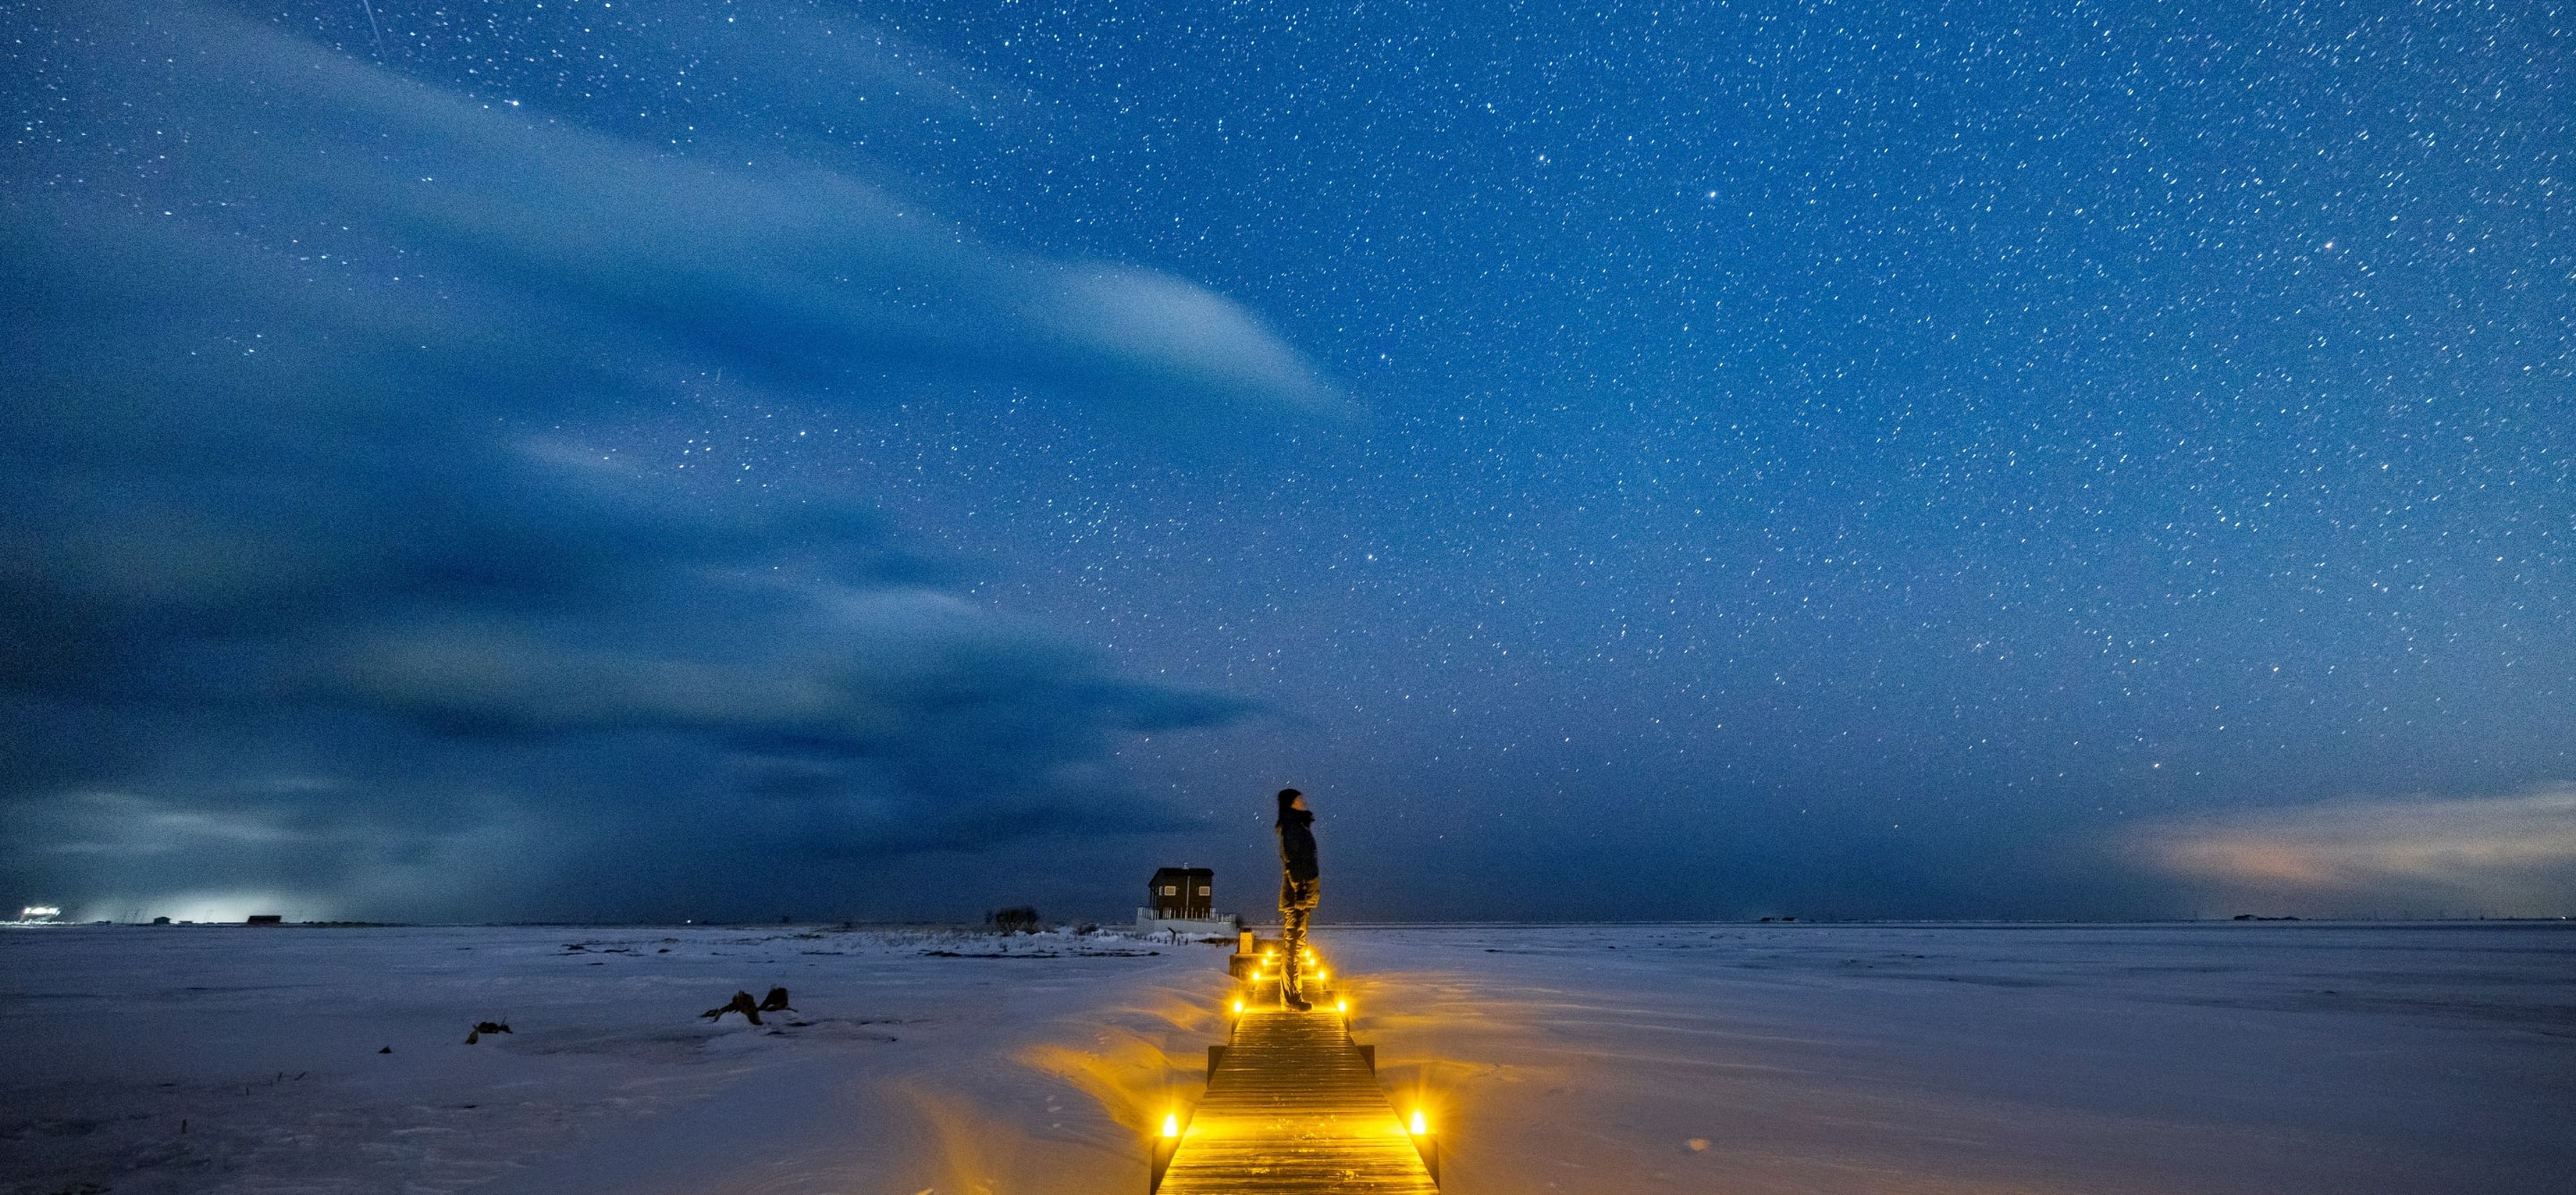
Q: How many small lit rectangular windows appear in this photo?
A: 2